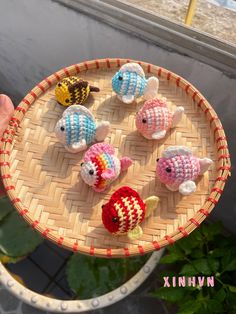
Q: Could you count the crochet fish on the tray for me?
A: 7